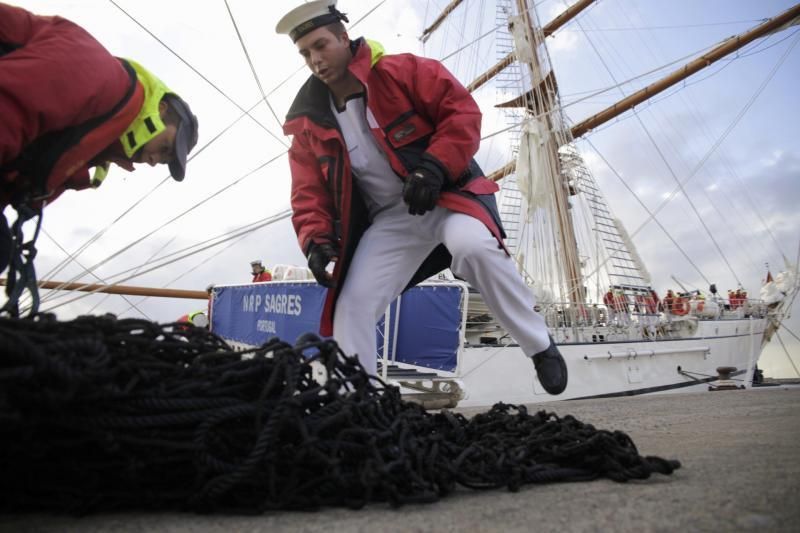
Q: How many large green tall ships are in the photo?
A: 0